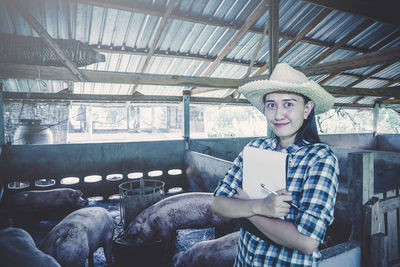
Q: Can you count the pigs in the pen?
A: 5